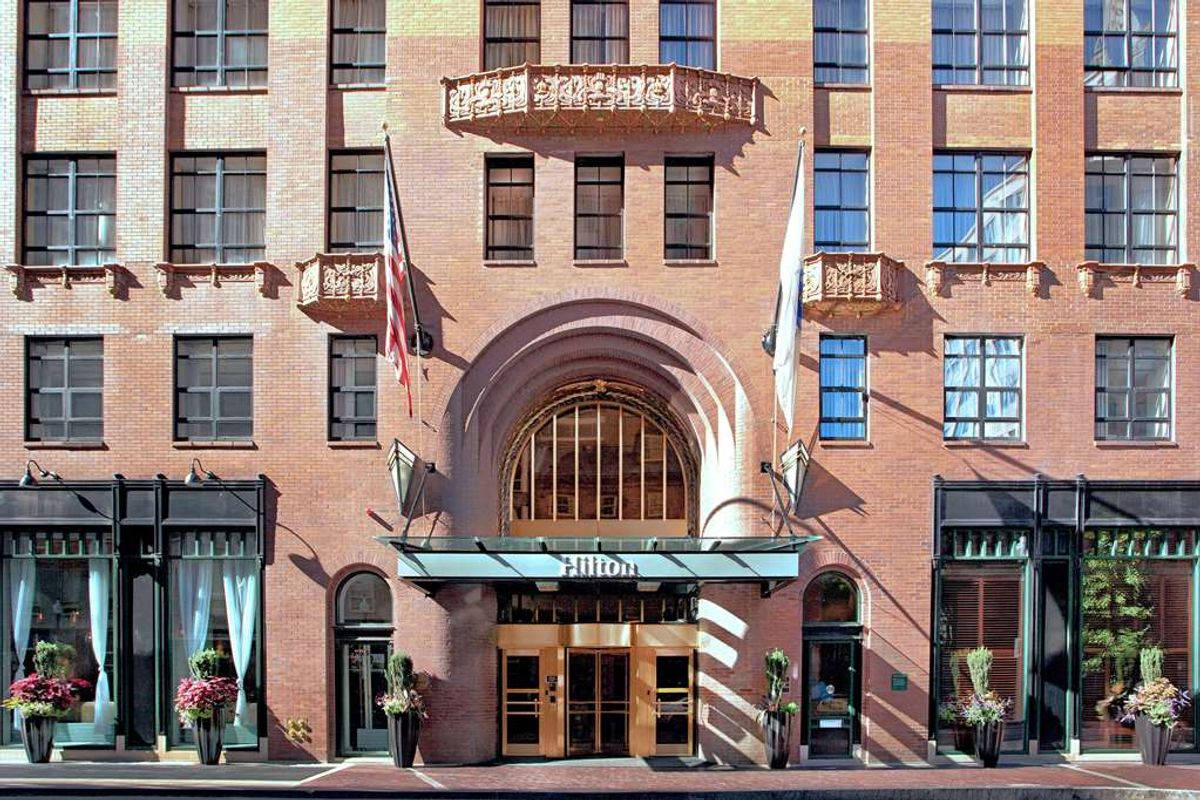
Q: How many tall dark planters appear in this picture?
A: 6